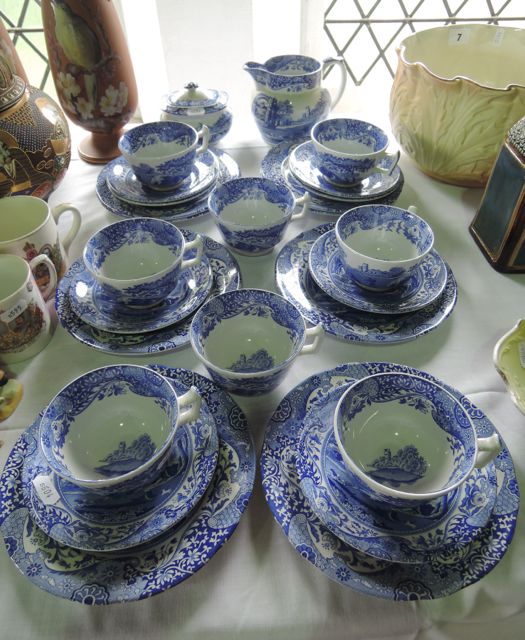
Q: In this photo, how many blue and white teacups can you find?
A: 8